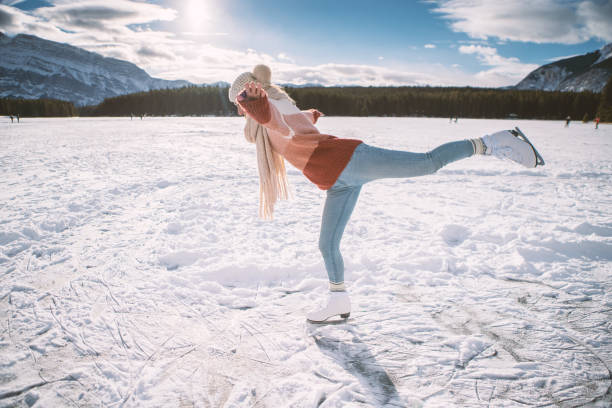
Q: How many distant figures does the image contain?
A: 8